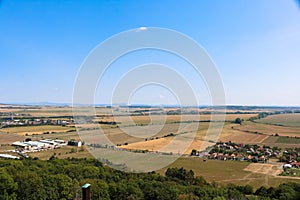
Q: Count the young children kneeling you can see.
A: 0